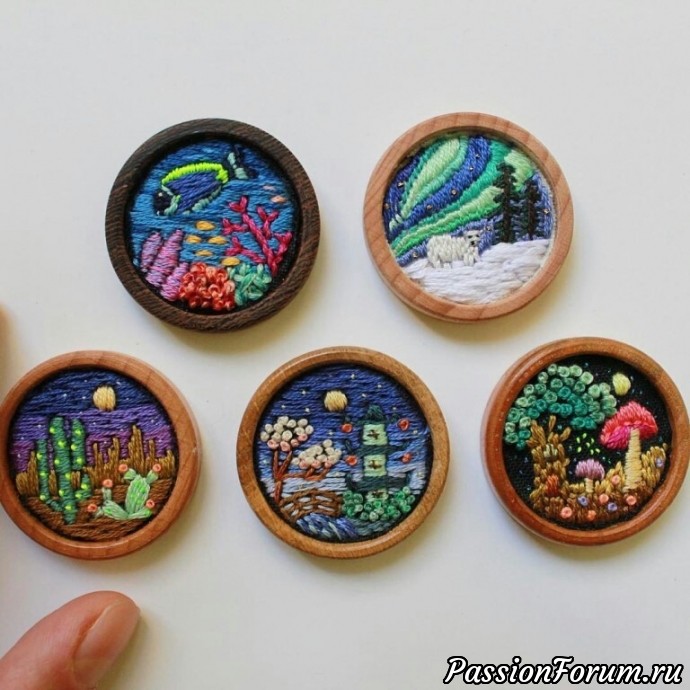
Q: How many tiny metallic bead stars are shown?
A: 9